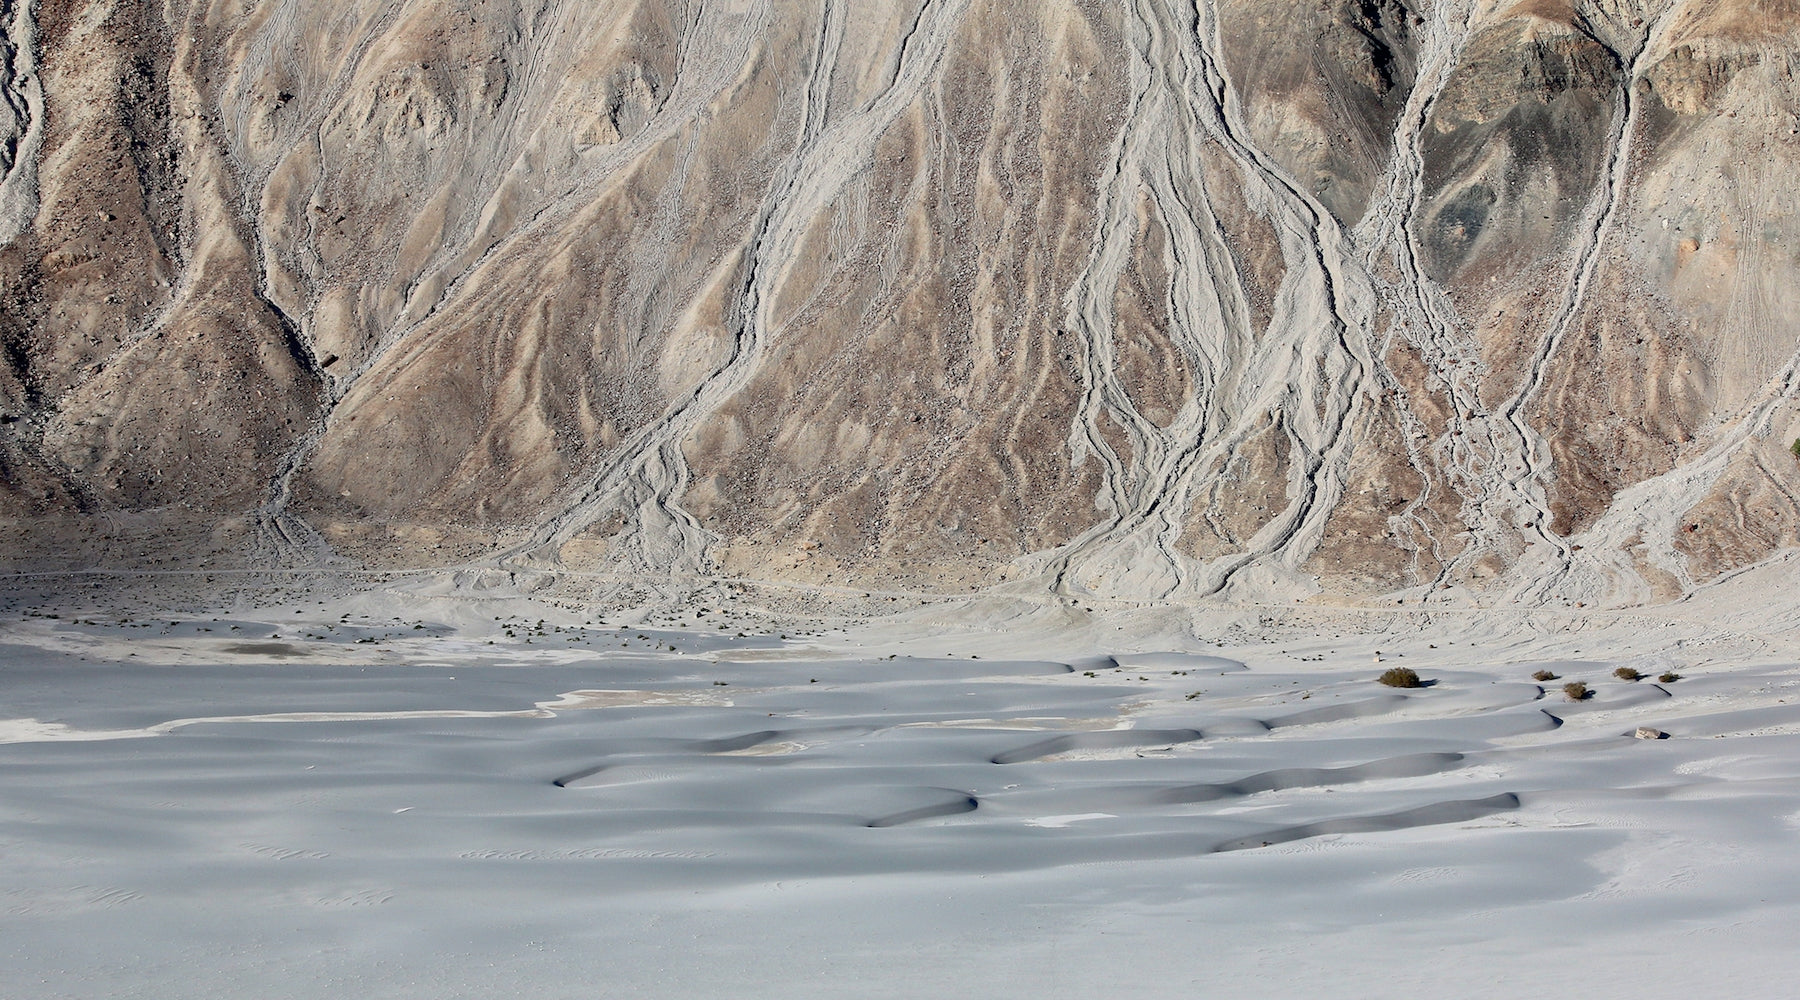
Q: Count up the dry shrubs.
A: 5